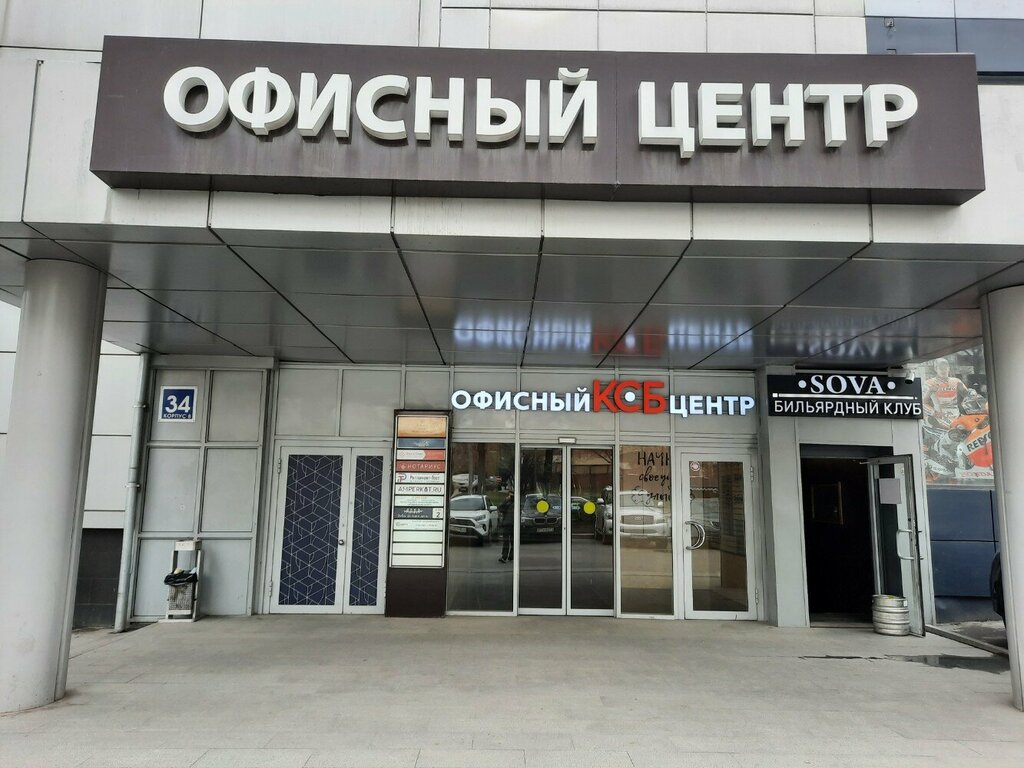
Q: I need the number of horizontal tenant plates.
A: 12